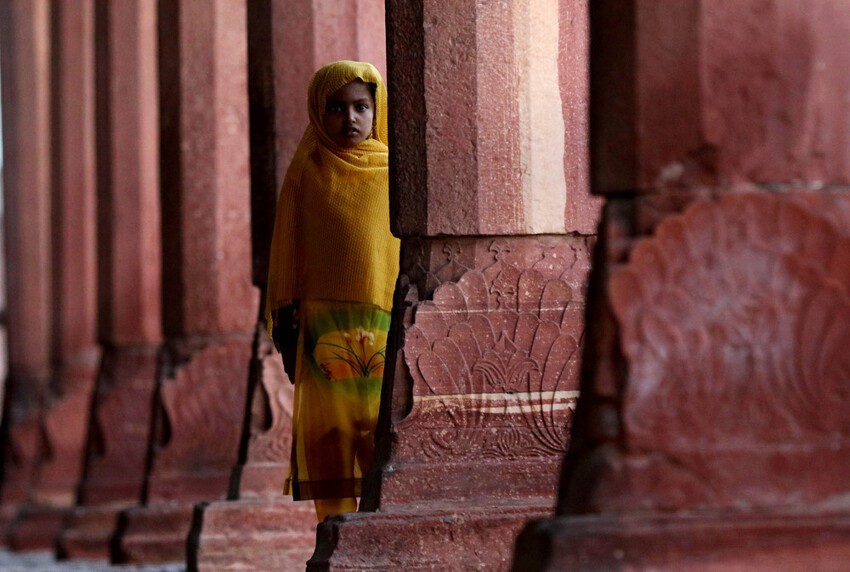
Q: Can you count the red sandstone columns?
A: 7